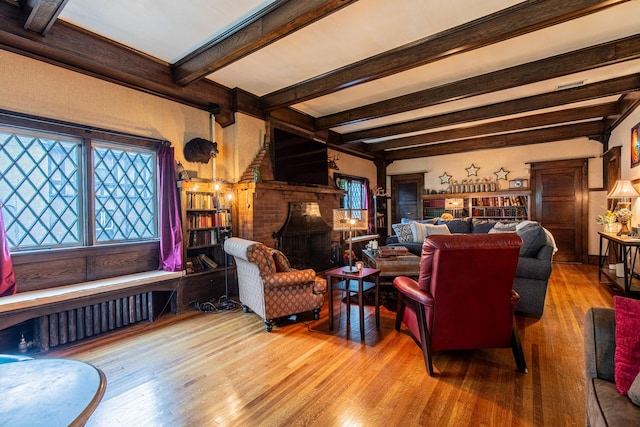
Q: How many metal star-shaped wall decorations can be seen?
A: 3